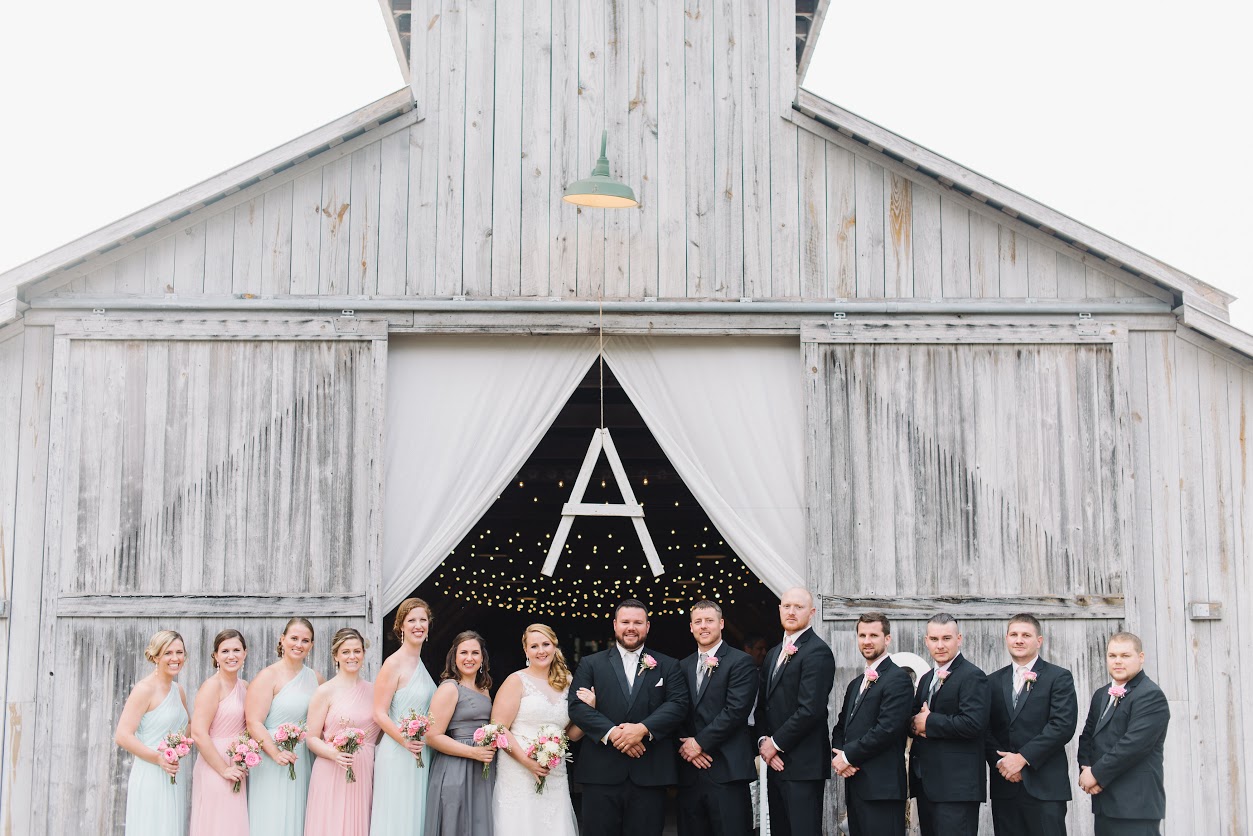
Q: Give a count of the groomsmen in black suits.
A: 6